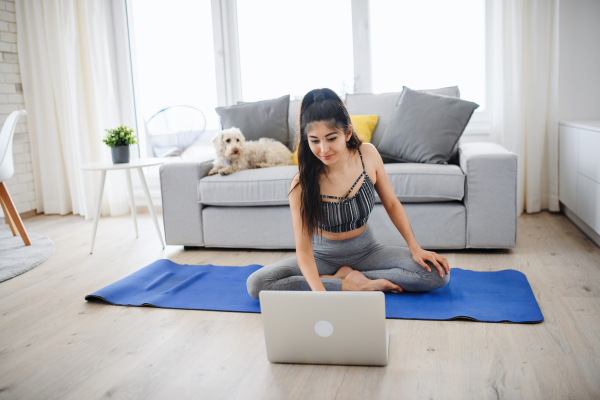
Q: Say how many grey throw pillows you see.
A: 2